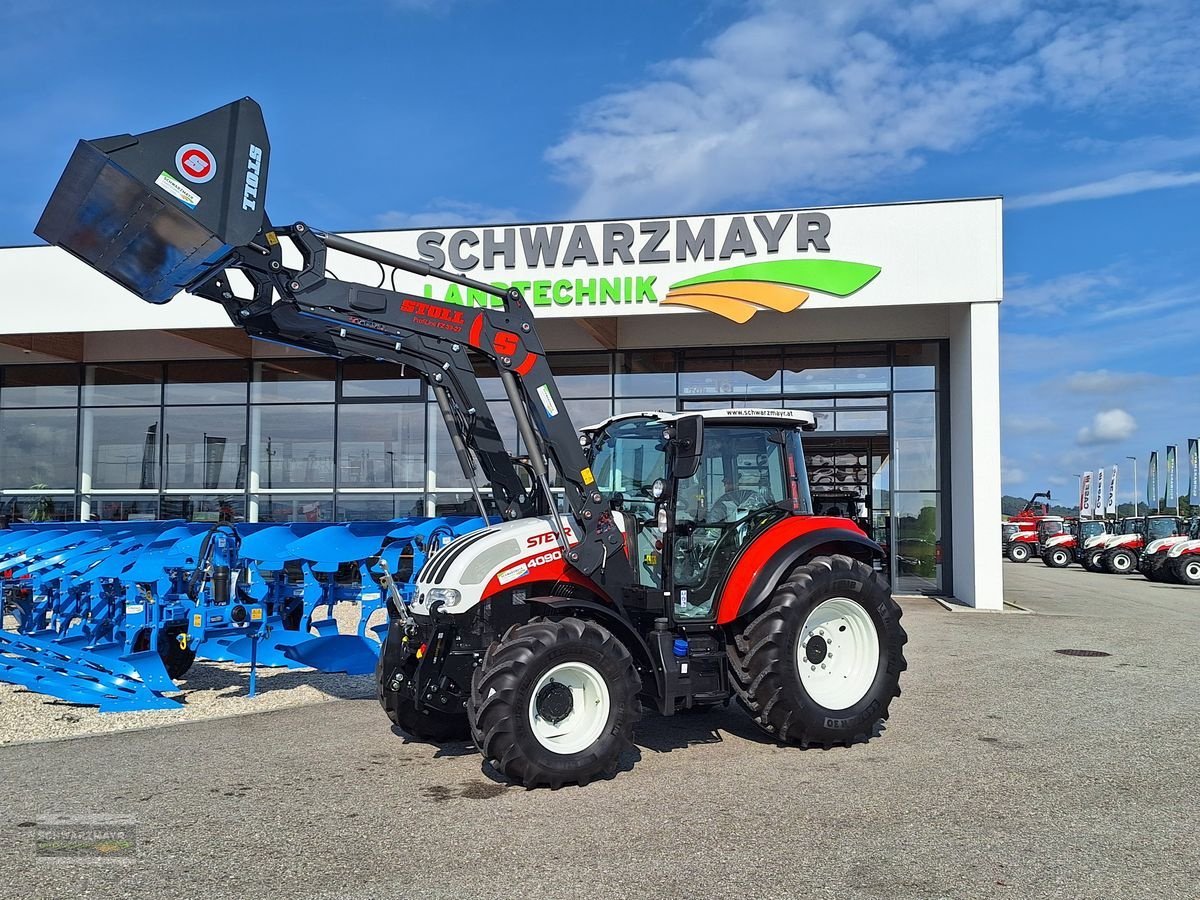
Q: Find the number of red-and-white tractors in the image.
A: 7